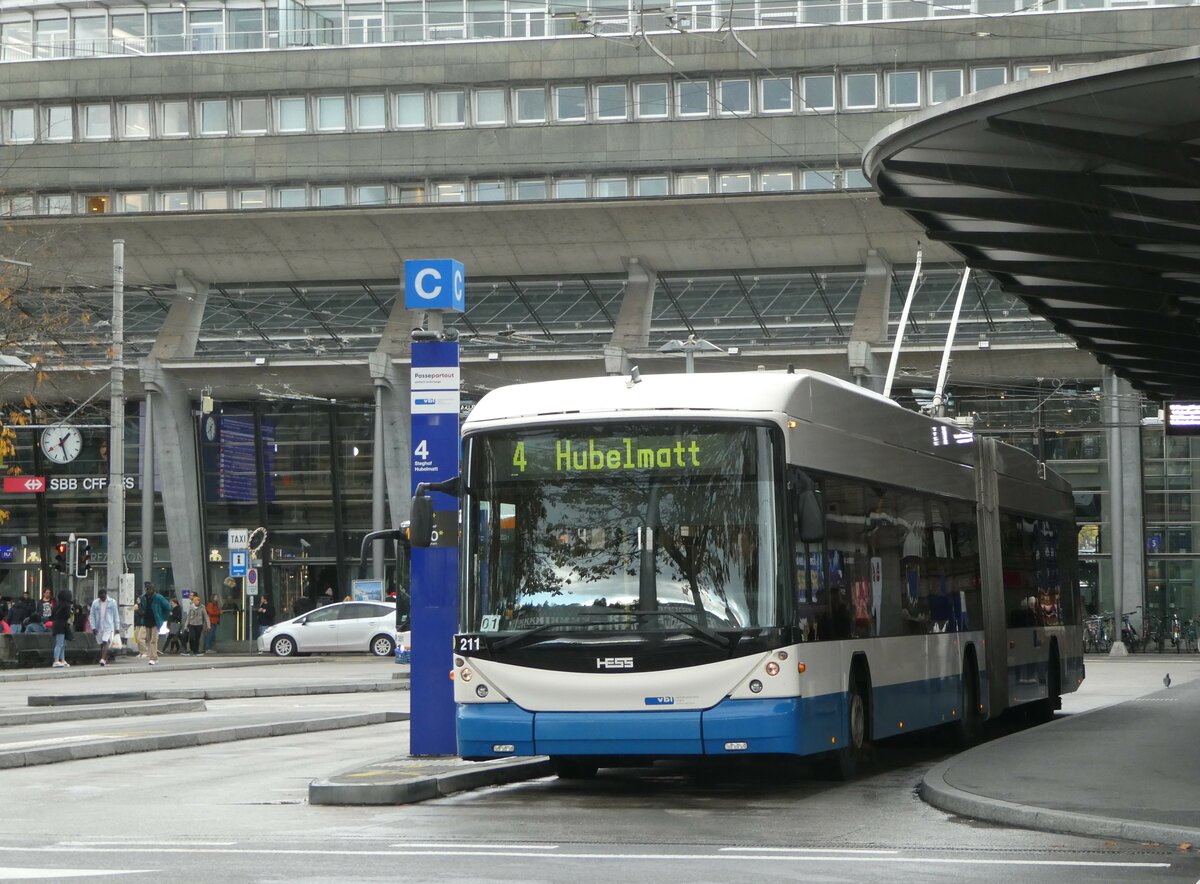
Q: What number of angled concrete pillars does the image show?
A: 4